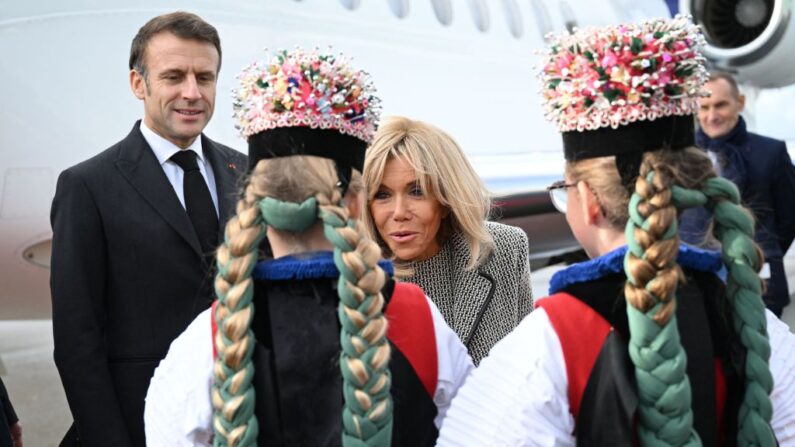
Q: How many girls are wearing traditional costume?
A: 2